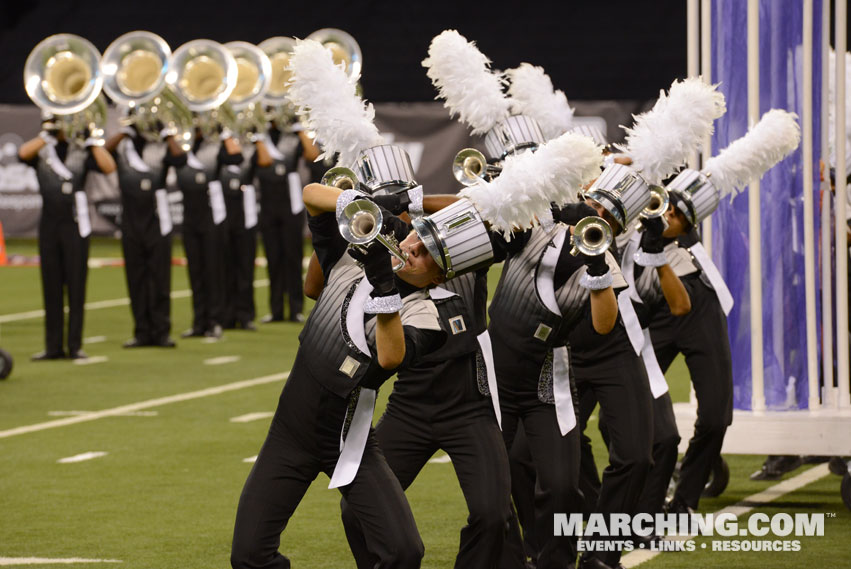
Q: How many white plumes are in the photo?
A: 6